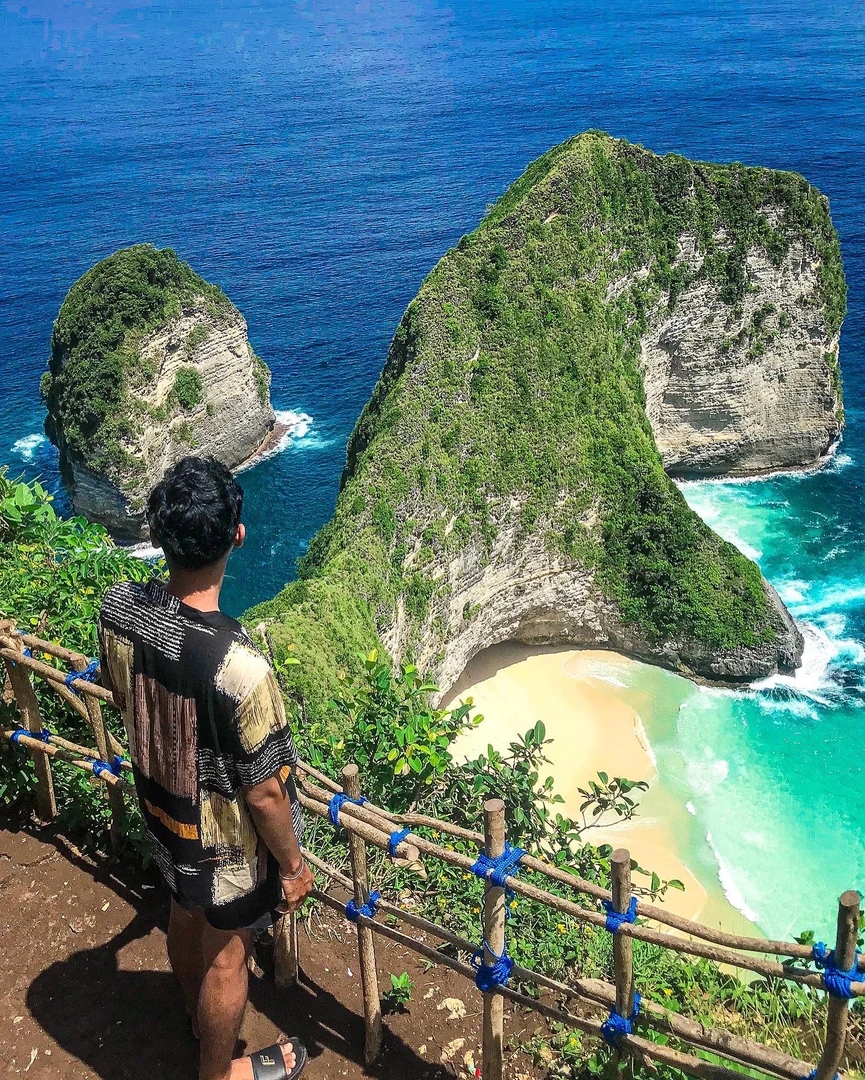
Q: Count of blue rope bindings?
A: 13